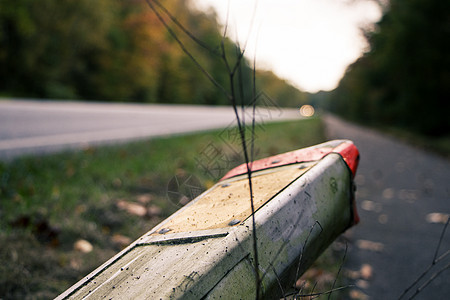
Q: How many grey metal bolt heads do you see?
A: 5